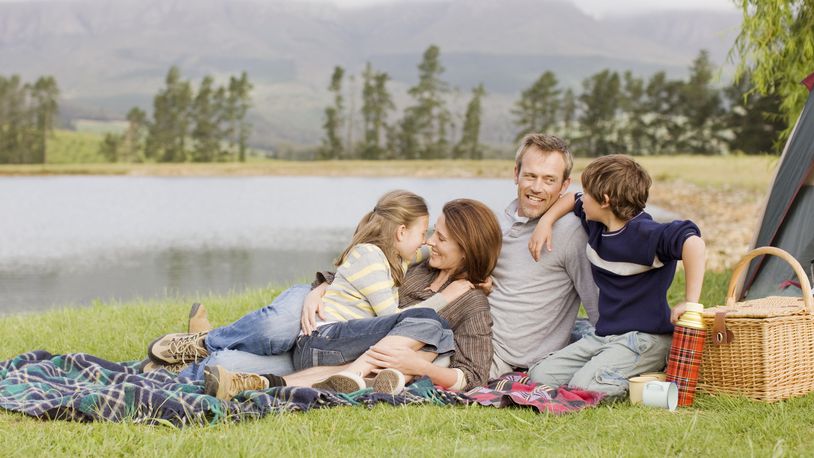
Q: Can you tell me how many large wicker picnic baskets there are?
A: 1